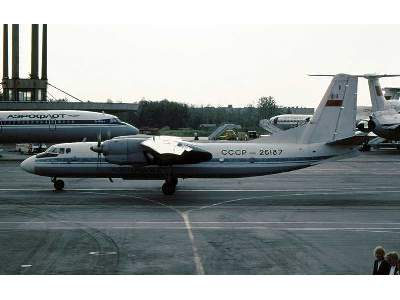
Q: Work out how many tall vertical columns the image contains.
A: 4